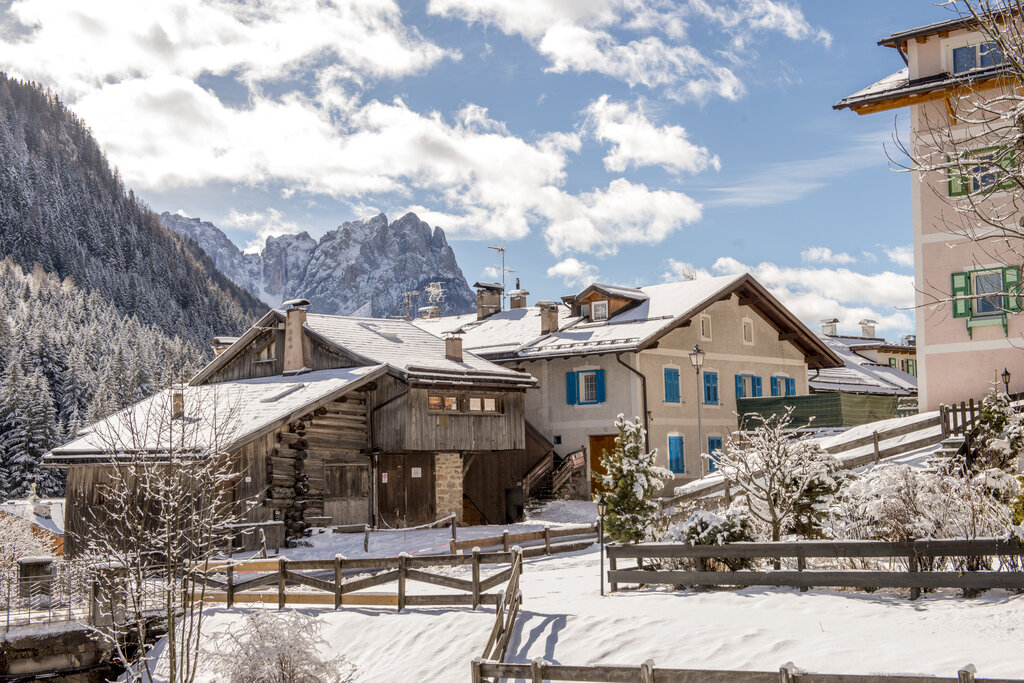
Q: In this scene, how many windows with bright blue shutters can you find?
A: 7